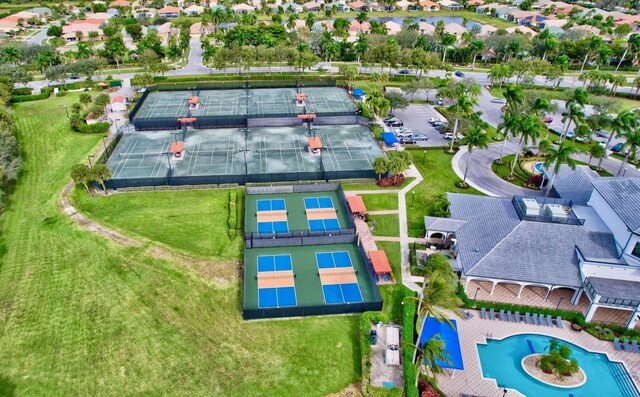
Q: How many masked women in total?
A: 0